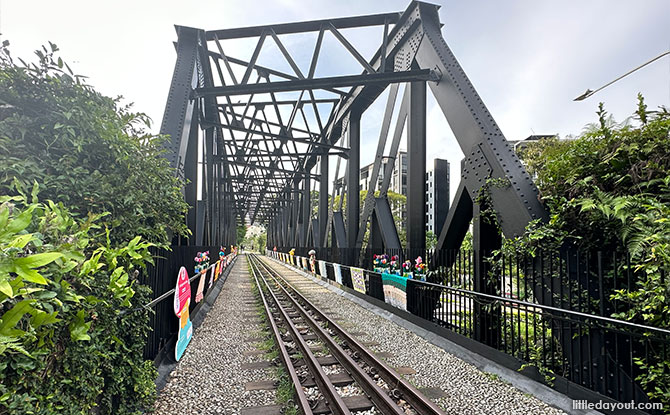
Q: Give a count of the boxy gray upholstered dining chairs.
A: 0